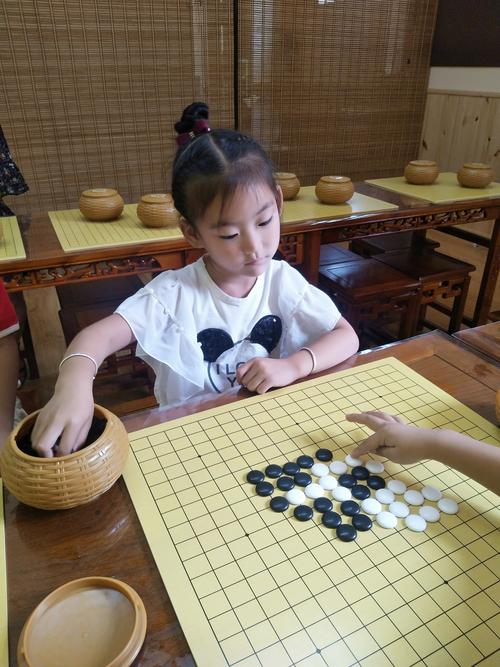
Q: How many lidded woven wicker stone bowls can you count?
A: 6